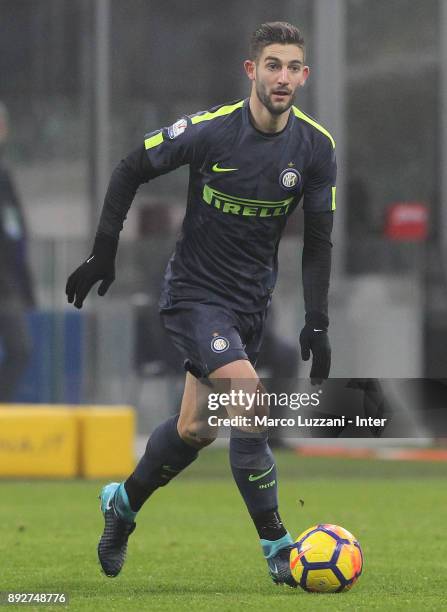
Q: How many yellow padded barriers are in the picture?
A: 2